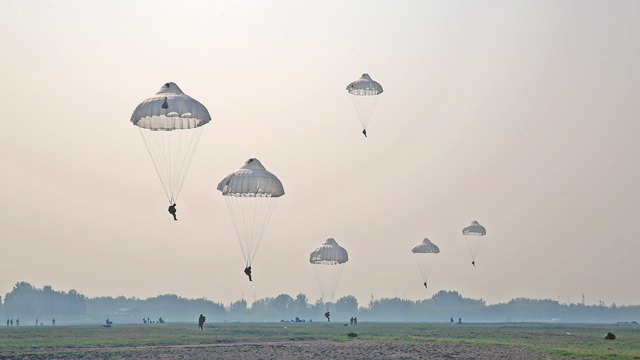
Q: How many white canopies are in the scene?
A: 6